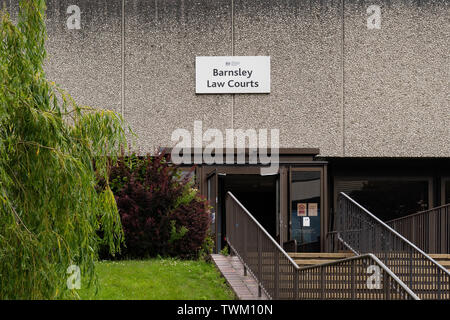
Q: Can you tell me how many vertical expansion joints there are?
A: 3